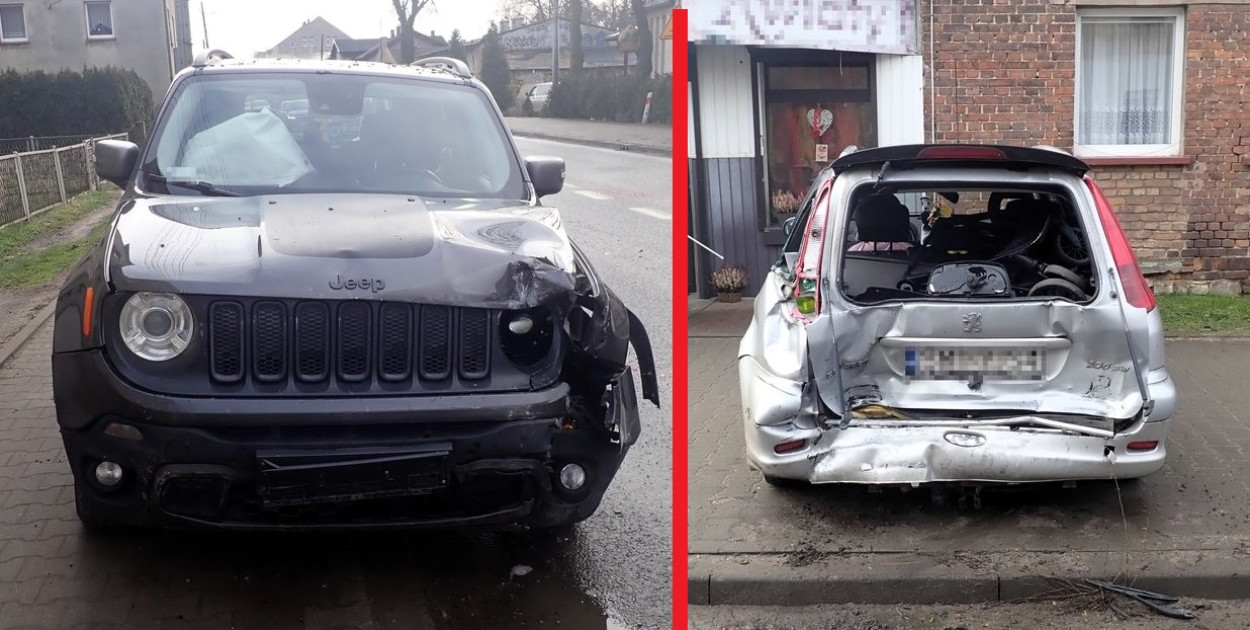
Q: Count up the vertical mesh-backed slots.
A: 7